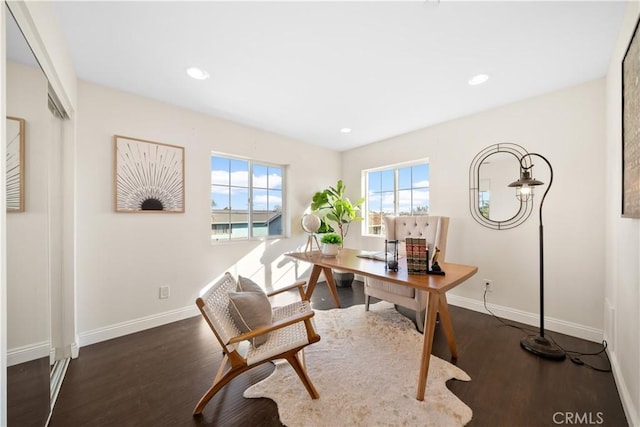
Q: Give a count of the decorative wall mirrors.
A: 1